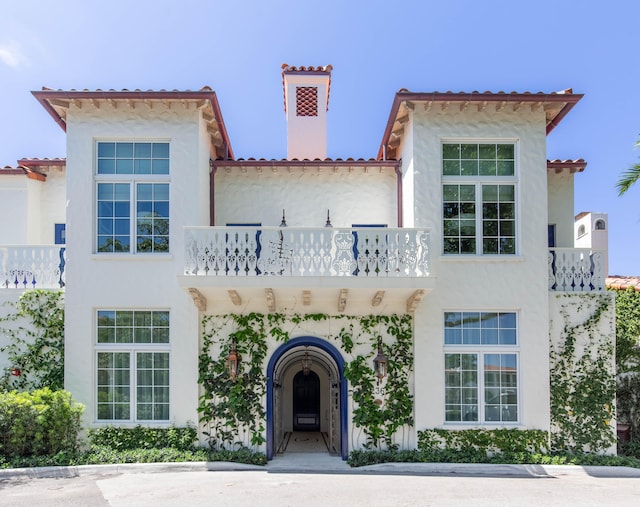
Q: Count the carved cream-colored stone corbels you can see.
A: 7